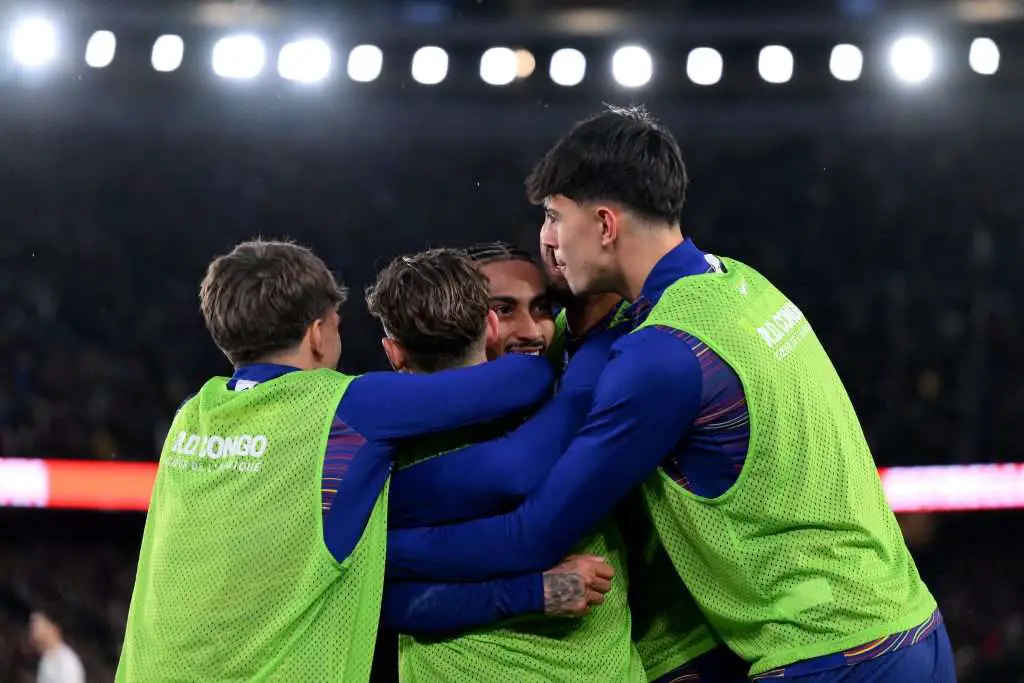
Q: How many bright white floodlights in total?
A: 15